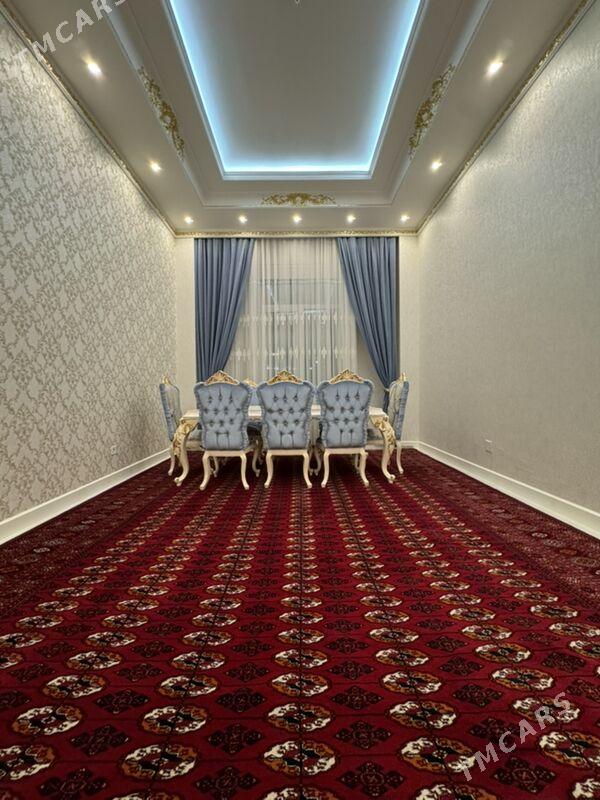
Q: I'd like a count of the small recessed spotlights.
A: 9